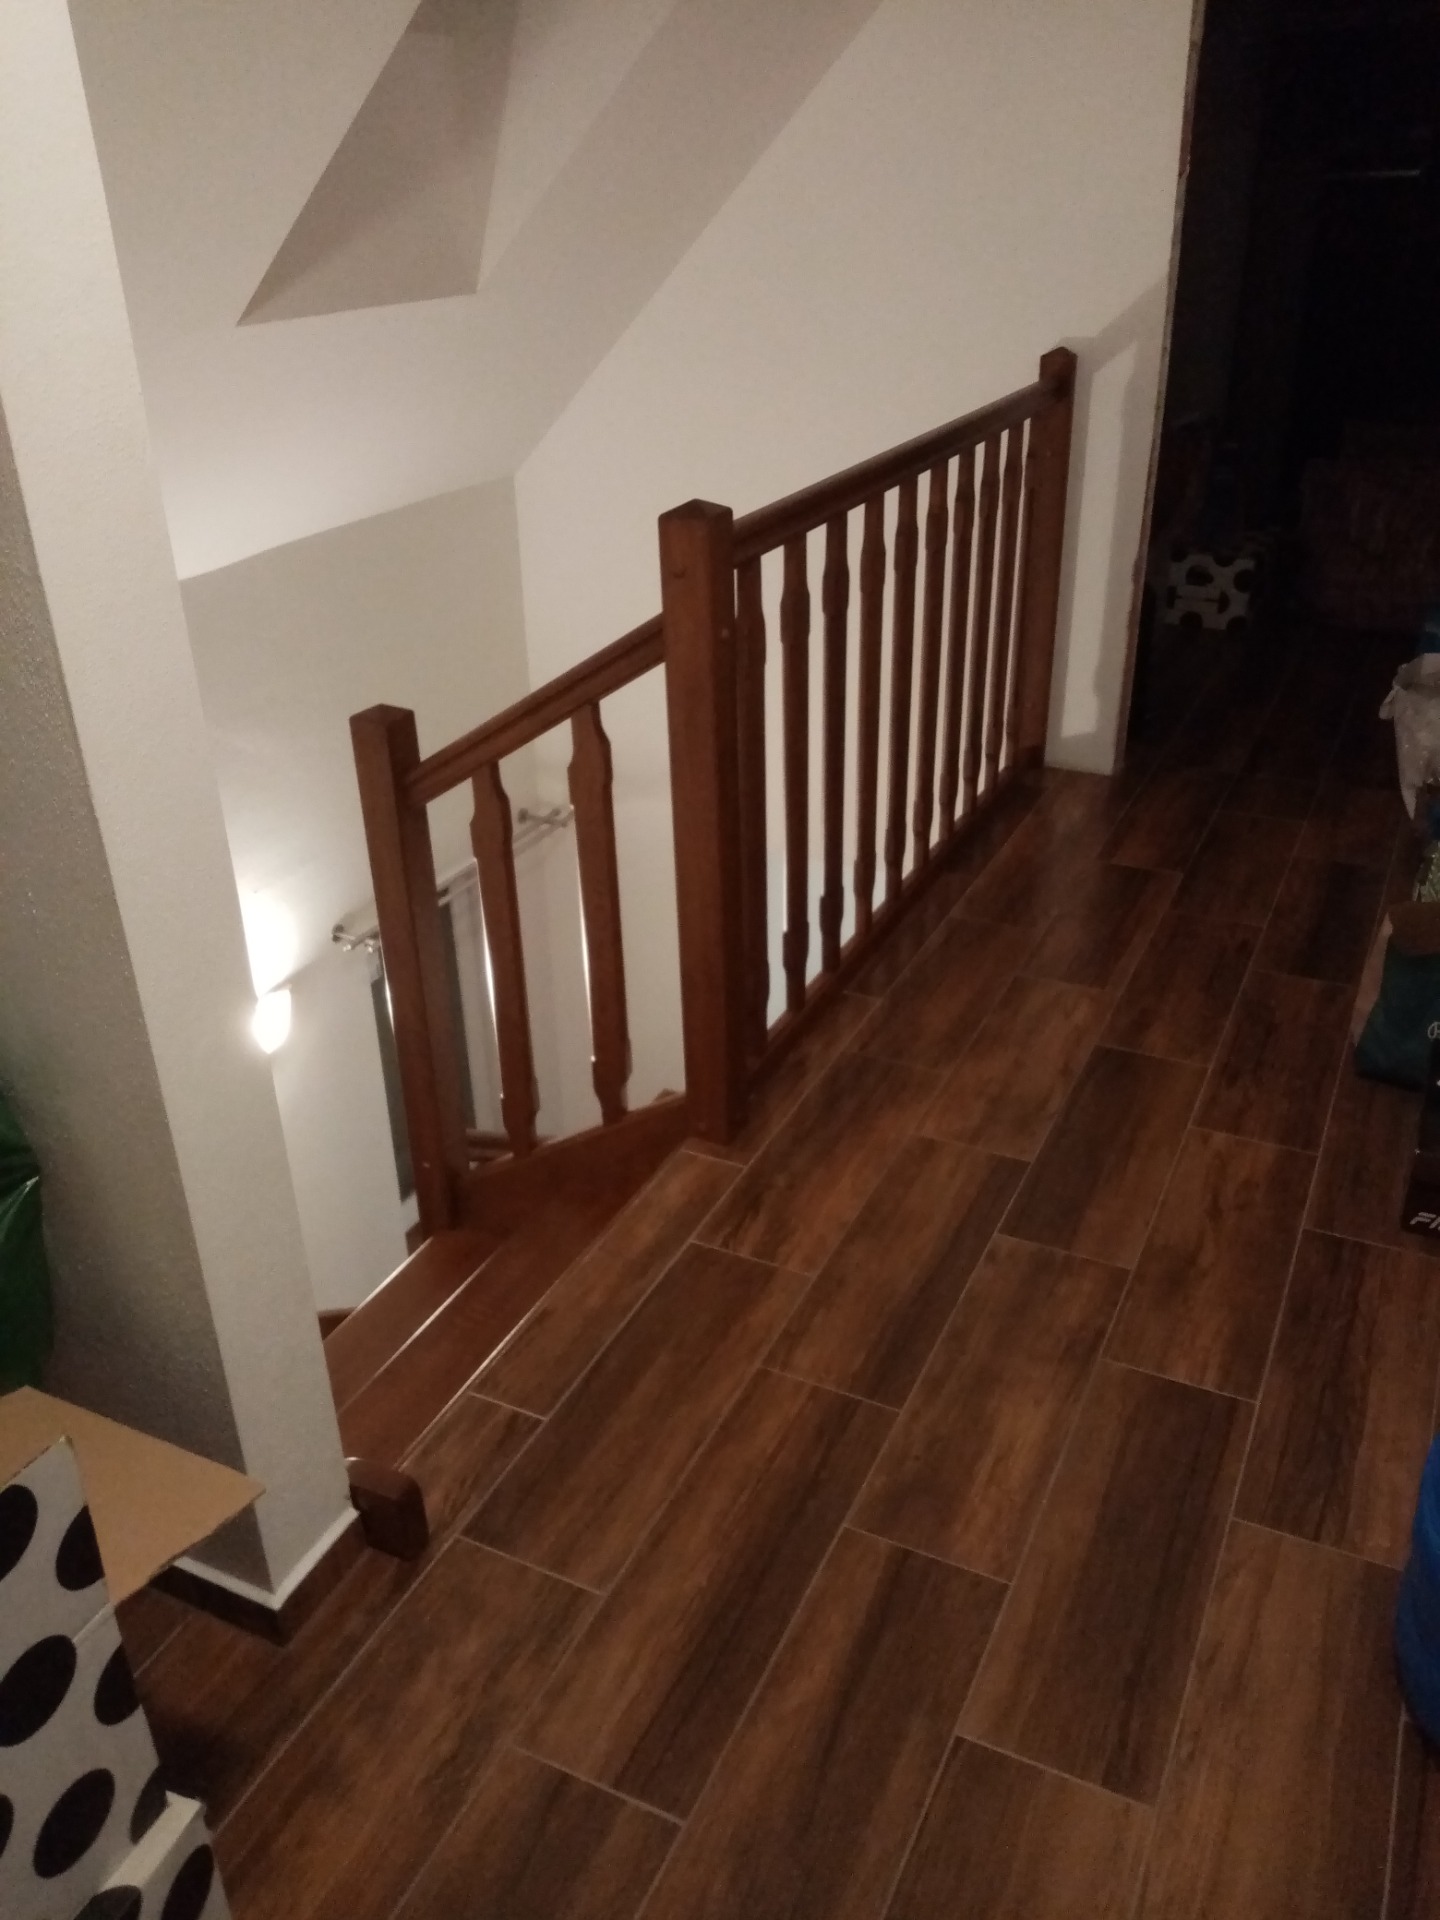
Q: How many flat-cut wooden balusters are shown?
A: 12